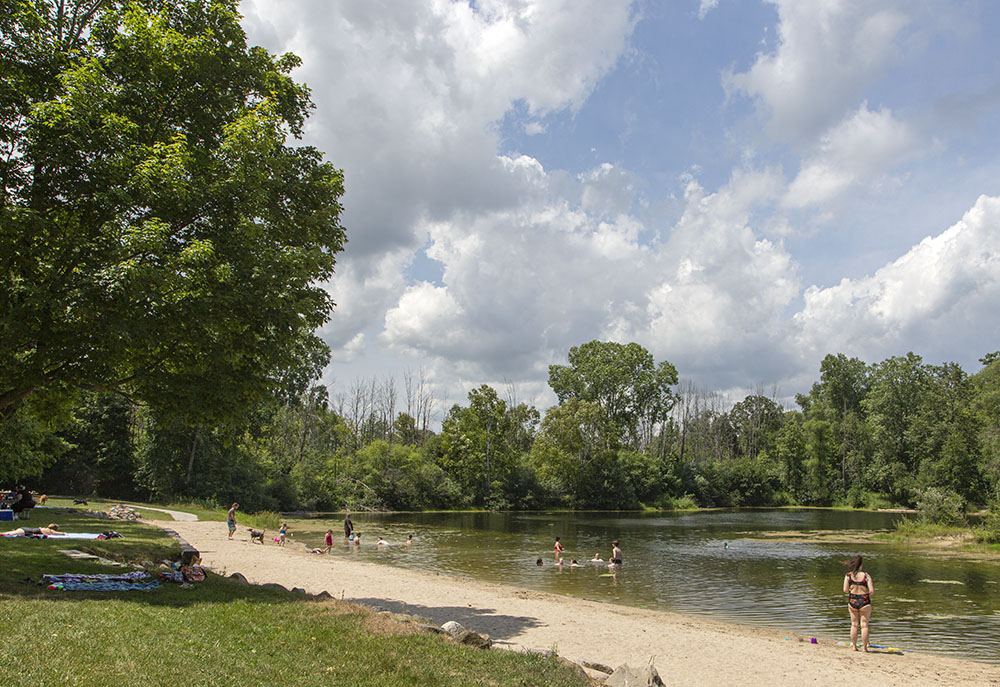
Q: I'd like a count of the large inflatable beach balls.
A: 0